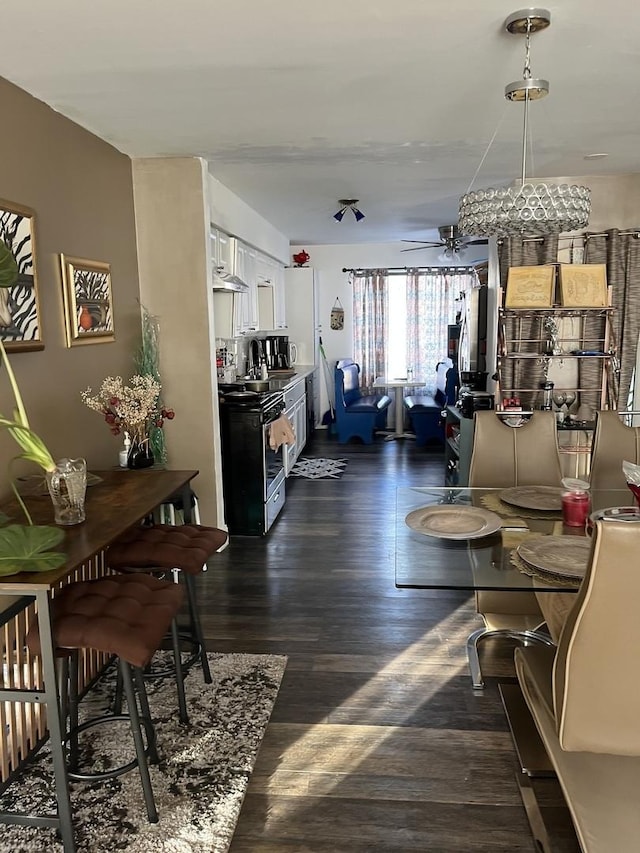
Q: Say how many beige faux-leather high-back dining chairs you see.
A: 3